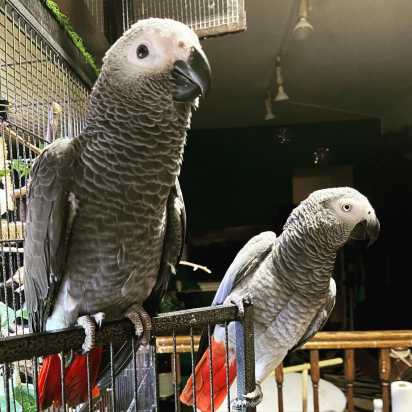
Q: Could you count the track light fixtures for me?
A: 3